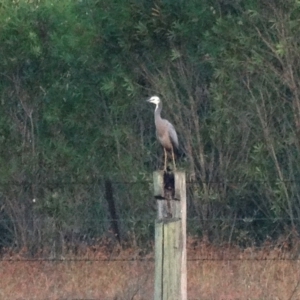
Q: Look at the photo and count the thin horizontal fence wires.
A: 3